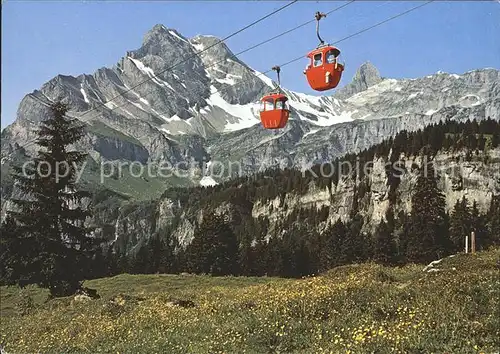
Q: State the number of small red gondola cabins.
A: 2